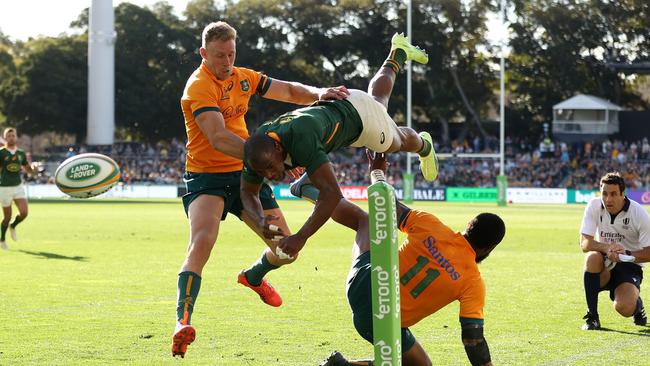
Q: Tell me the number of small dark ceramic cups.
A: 0